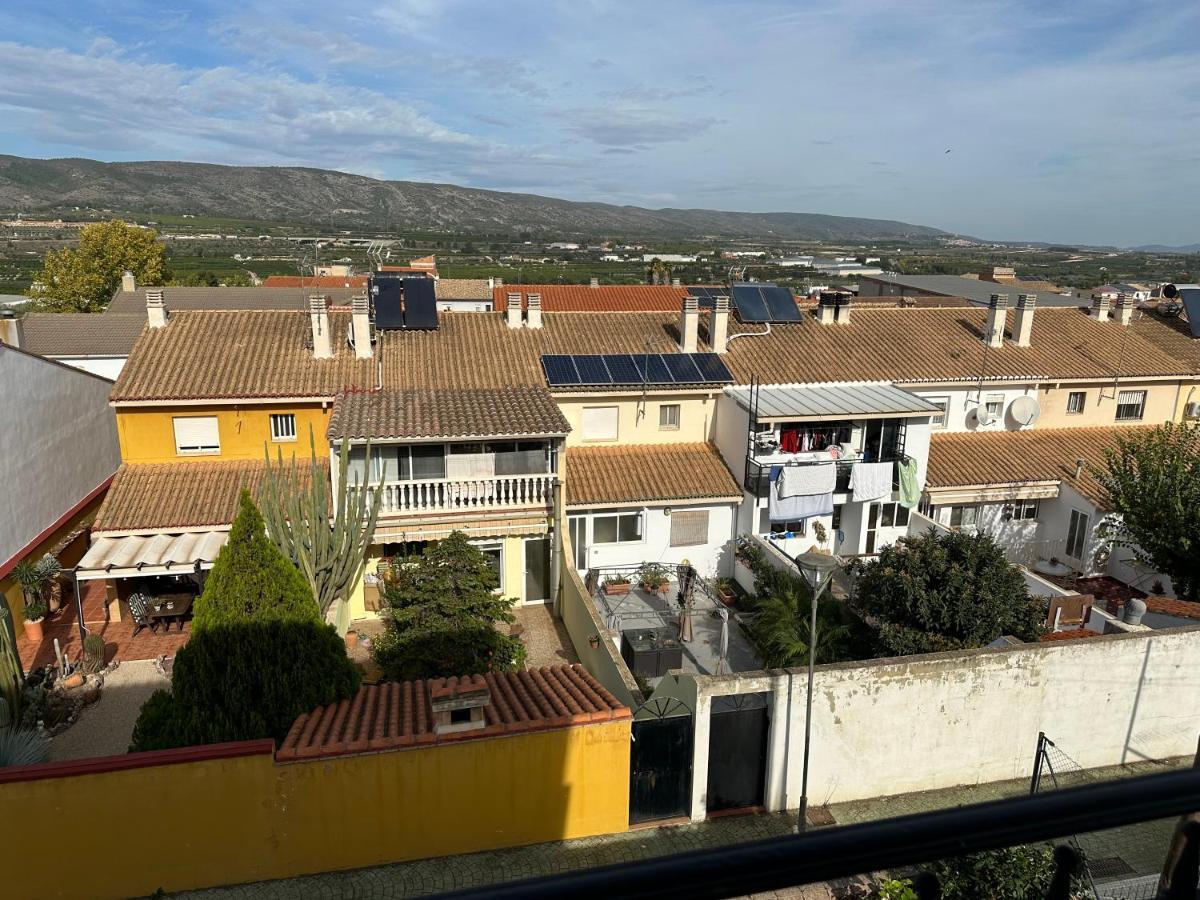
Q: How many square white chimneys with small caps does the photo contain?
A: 13